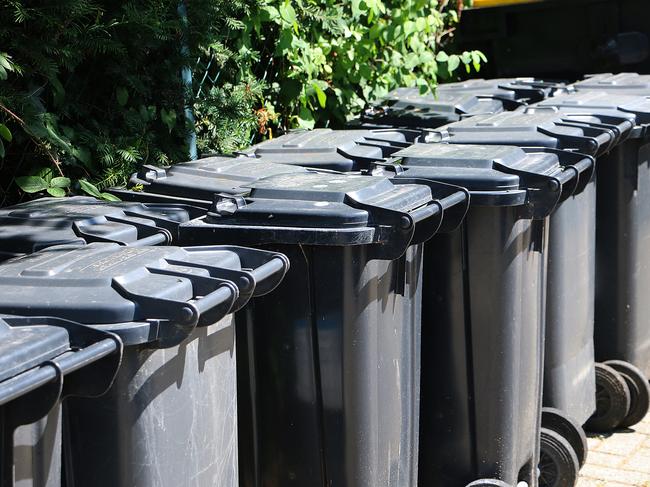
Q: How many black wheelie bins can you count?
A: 12